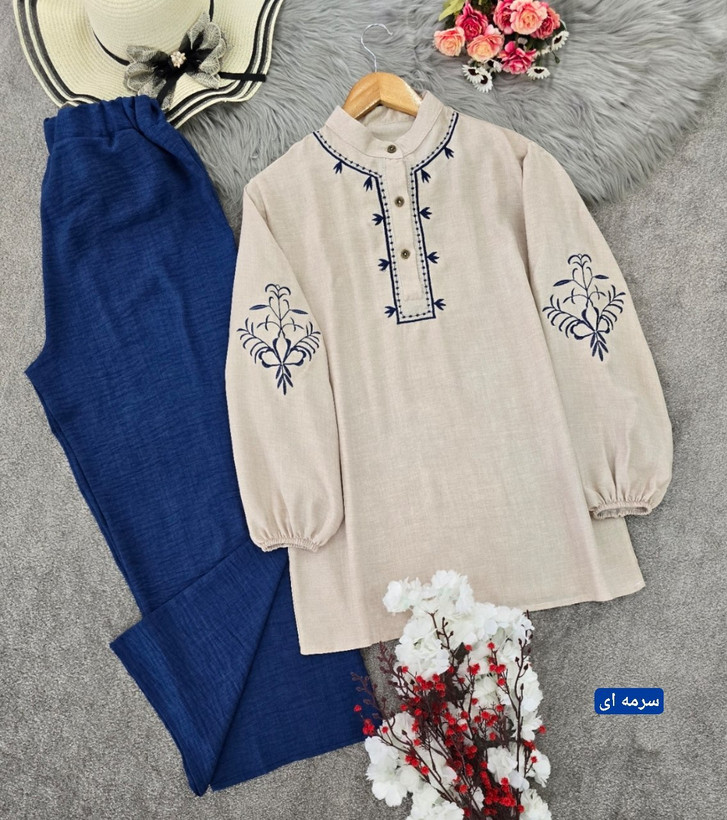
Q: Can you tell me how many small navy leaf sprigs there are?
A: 10